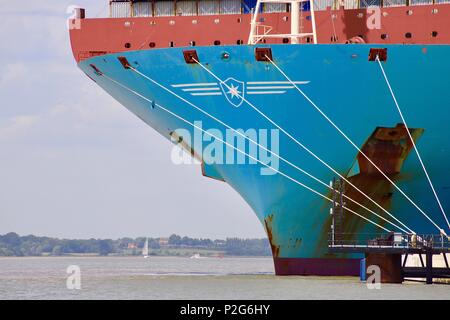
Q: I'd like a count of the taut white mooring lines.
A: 5